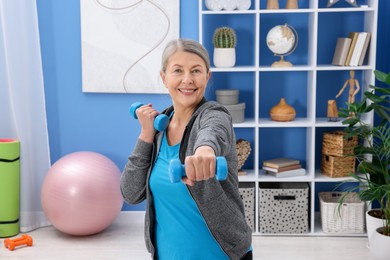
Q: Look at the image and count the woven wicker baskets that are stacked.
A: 2